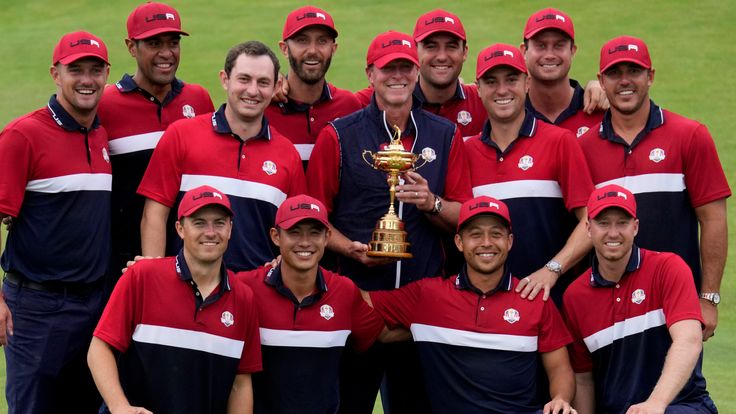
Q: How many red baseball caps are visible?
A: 12